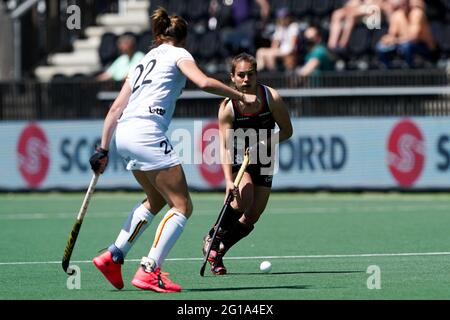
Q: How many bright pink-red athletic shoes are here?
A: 2